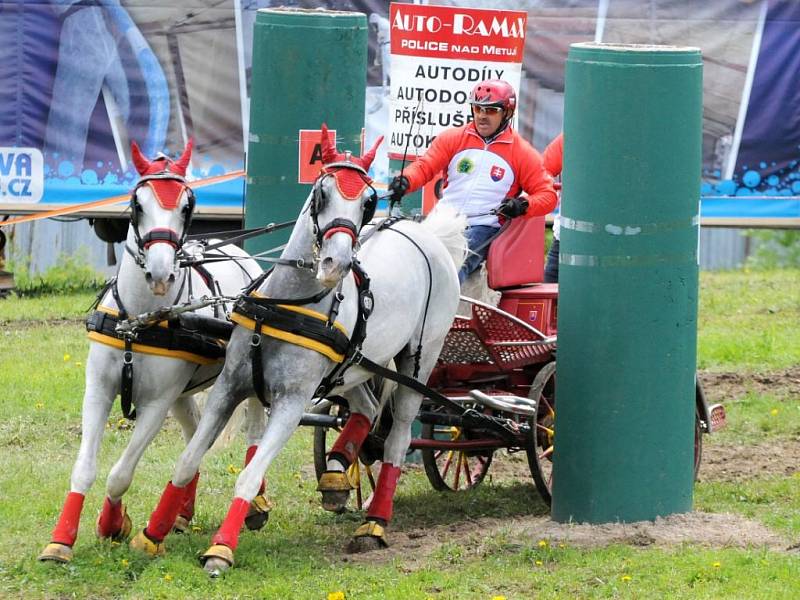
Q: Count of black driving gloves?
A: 2